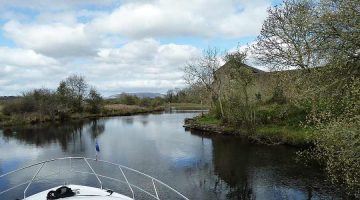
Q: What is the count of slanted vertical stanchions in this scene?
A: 4